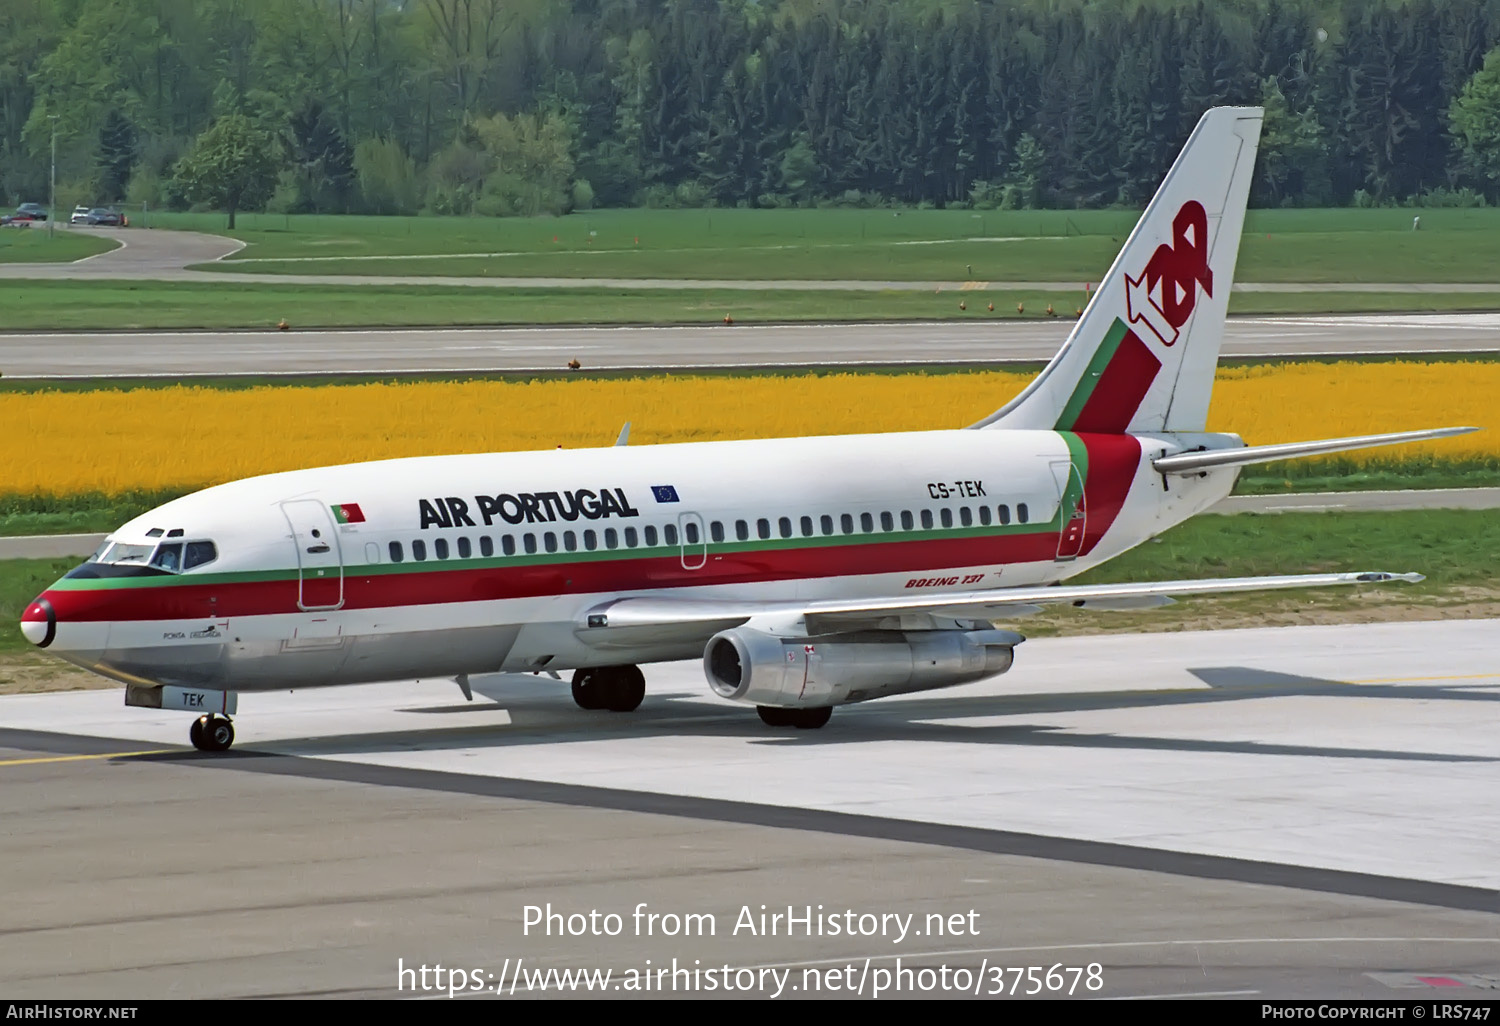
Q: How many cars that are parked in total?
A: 3